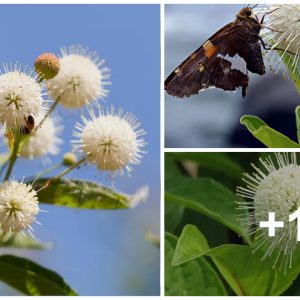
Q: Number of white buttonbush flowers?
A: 7